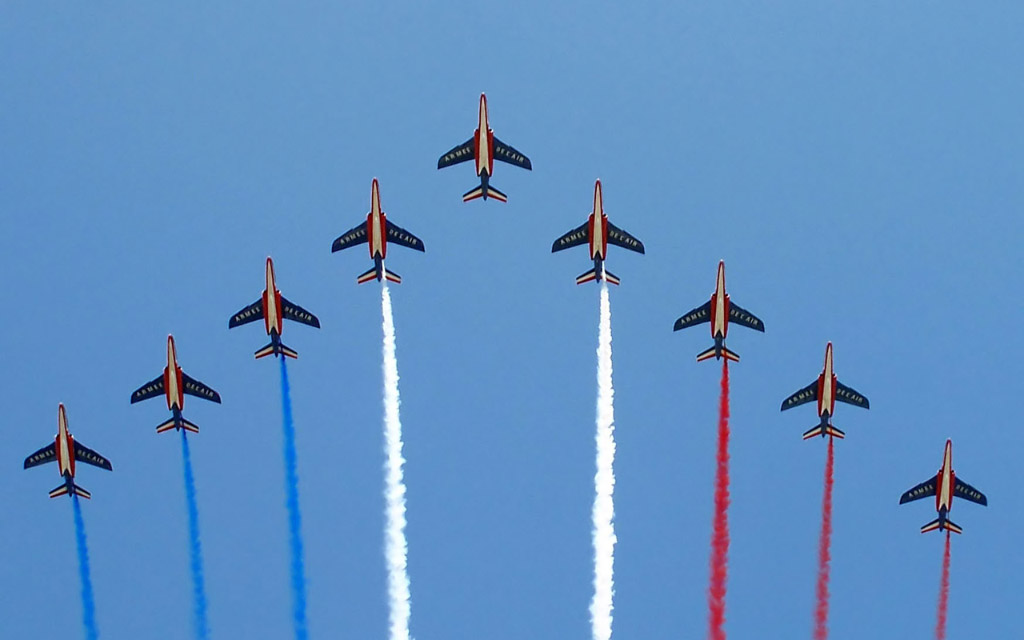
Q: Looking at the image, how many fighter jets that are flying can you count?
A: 9